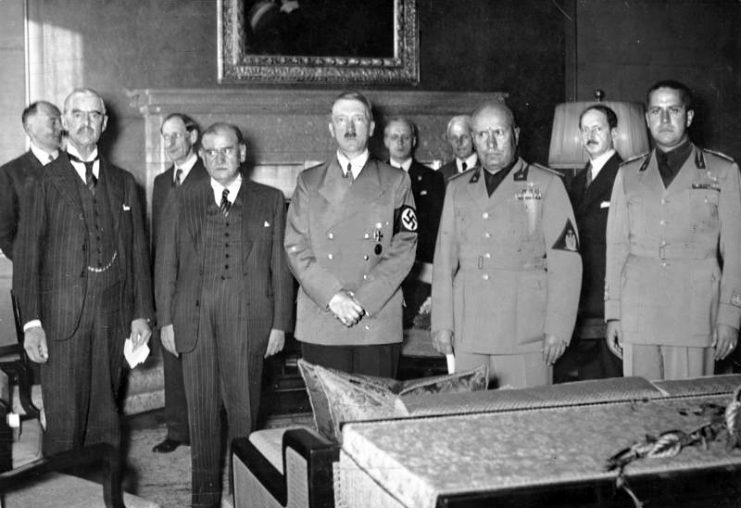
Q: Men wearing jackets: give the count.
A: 10